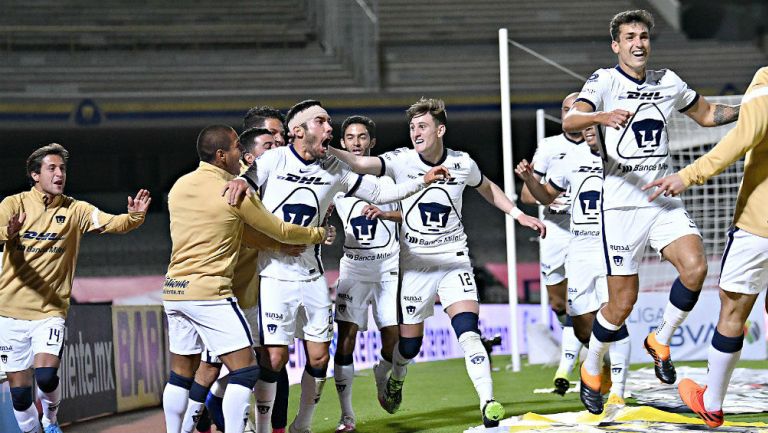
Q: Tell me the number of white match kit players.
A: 6